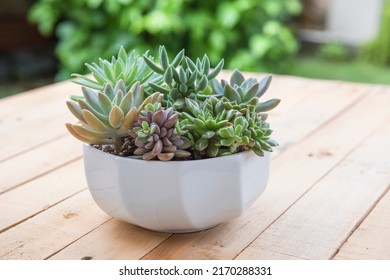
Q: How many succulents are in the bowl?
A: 6